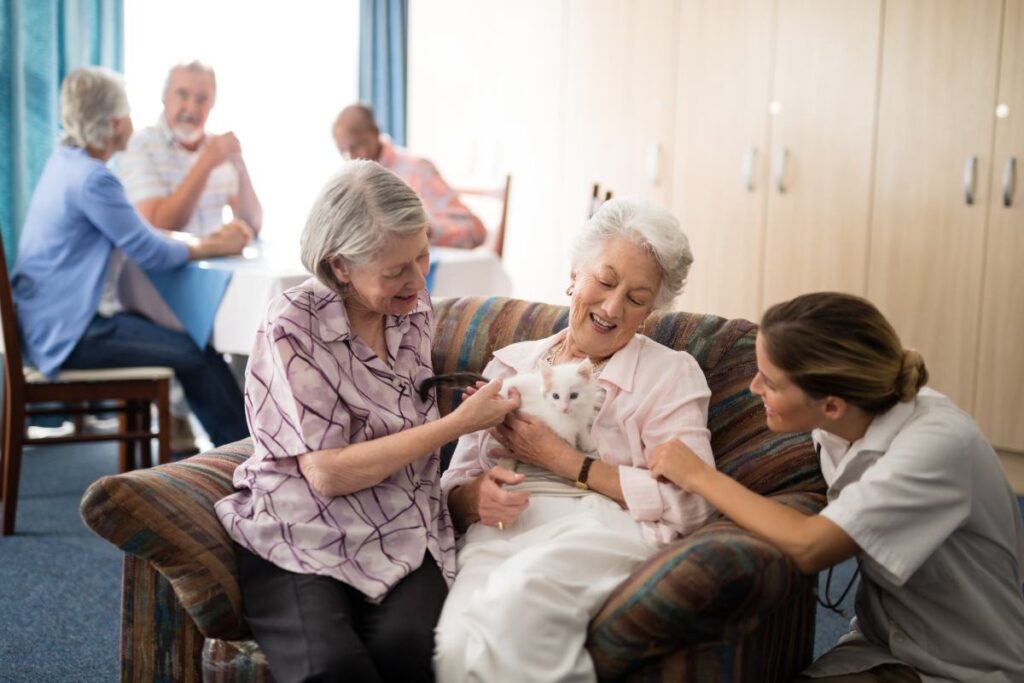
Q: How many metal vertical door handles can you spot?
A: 5